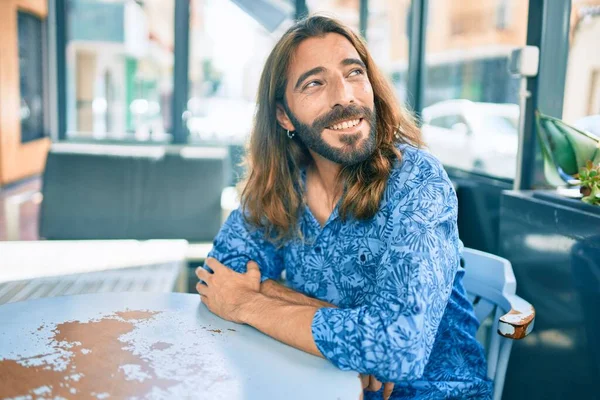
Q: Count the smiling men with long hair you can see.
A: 1